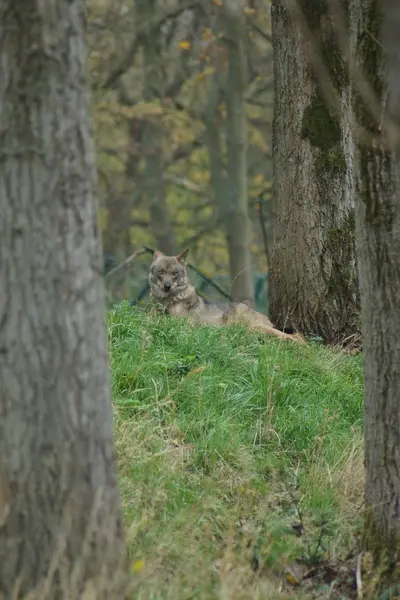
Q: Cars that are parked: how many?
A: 0